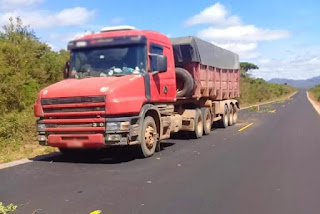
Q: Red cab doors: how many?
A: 1